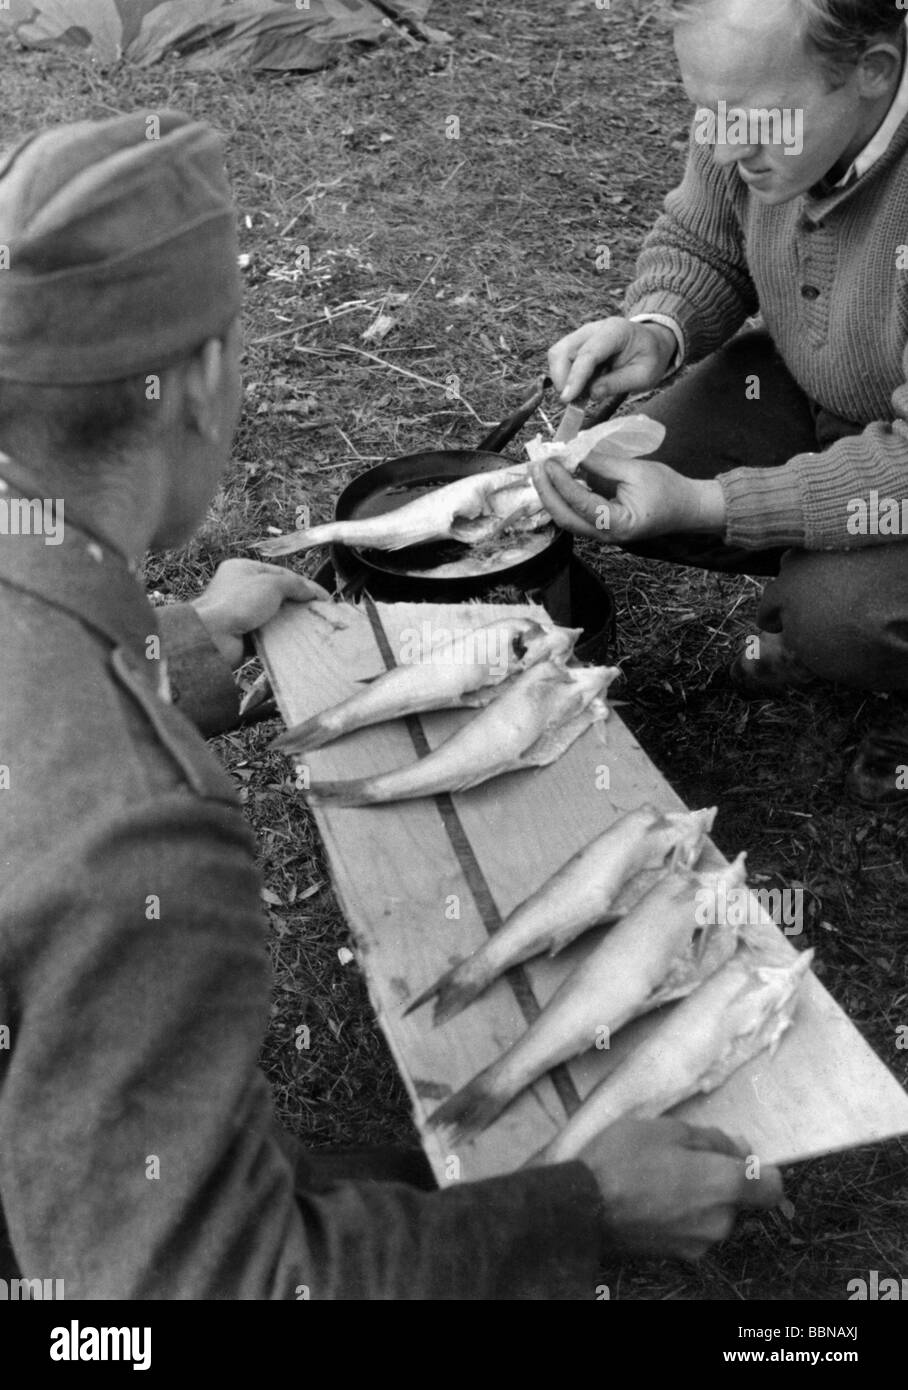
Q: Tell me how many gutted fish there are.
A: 6